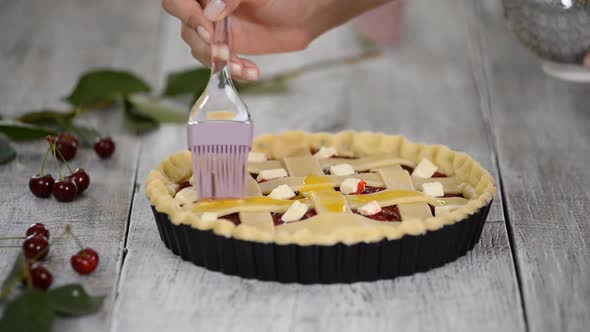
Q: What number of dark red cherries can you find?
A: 9